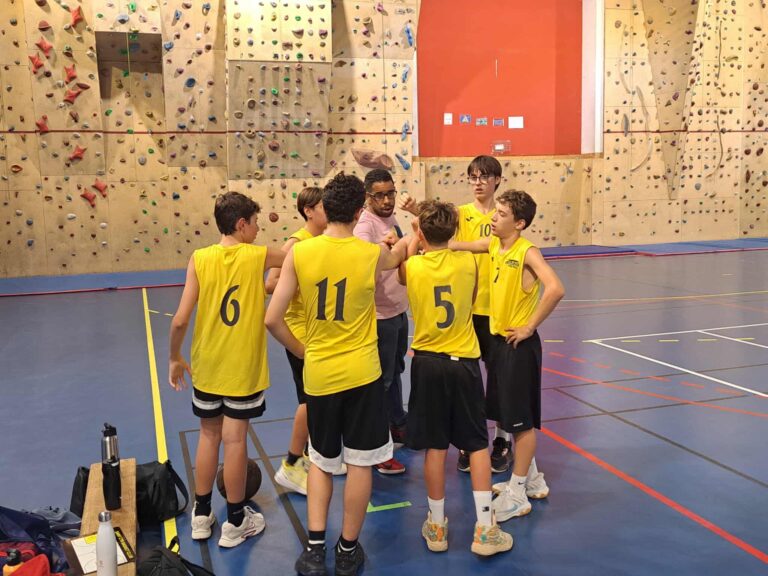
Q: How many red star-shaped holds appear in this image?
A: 9